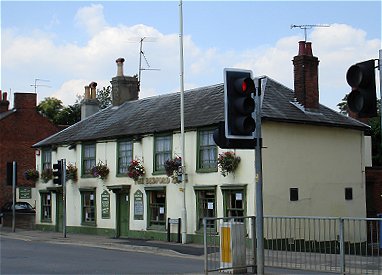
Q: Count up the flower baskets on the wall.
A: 7